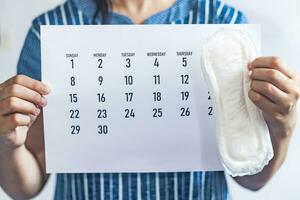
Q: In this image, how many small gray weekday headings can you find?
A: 5